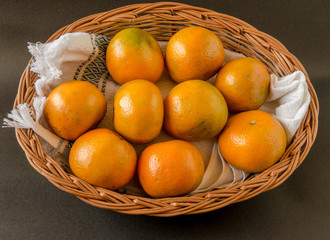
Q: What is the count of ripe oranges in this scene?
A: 9